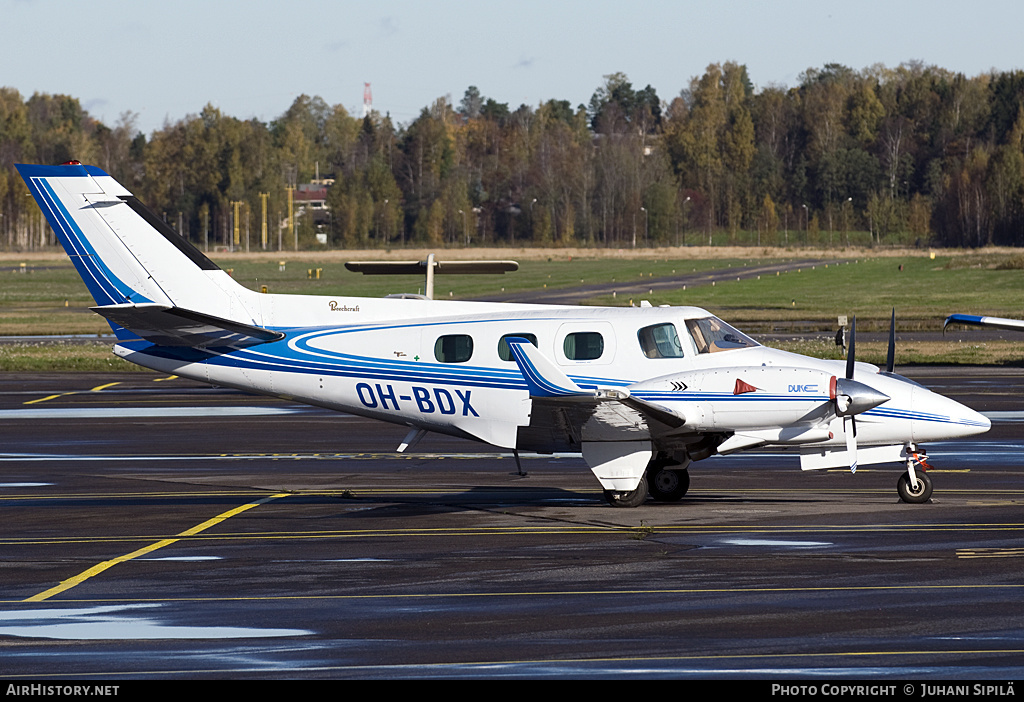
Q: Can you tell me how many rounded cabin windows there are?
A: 3